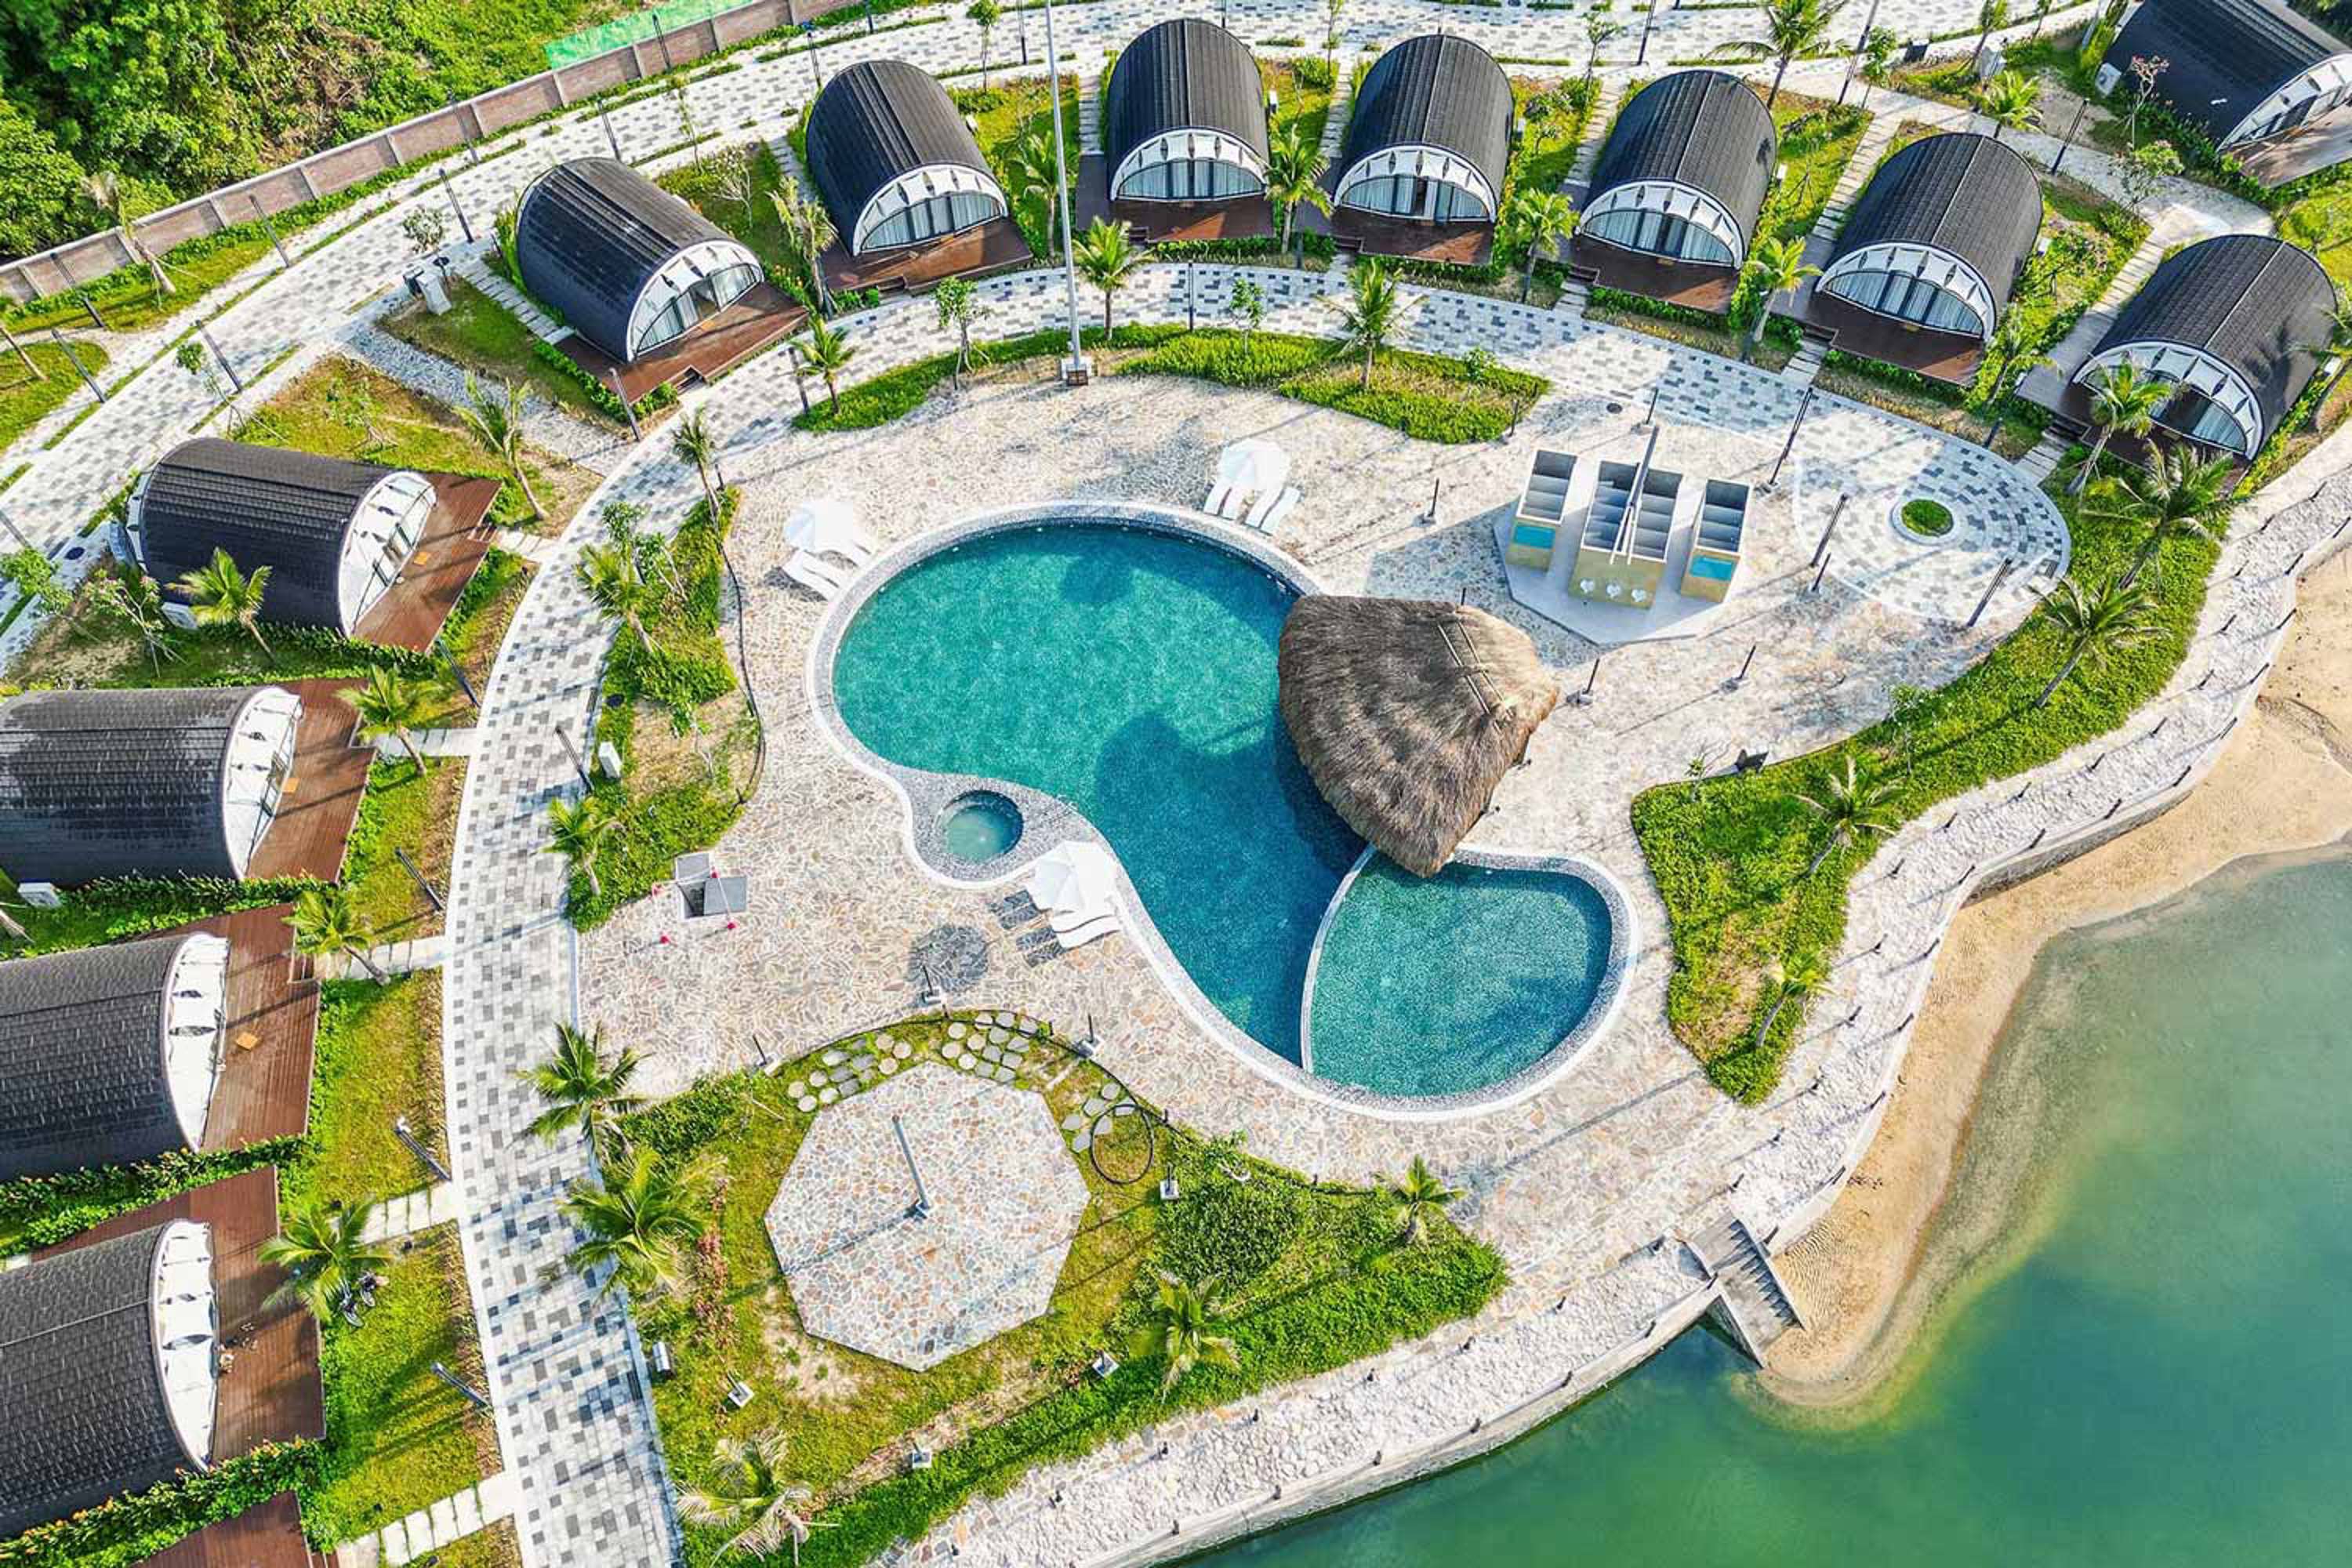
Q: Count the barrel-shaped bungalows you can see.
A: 12